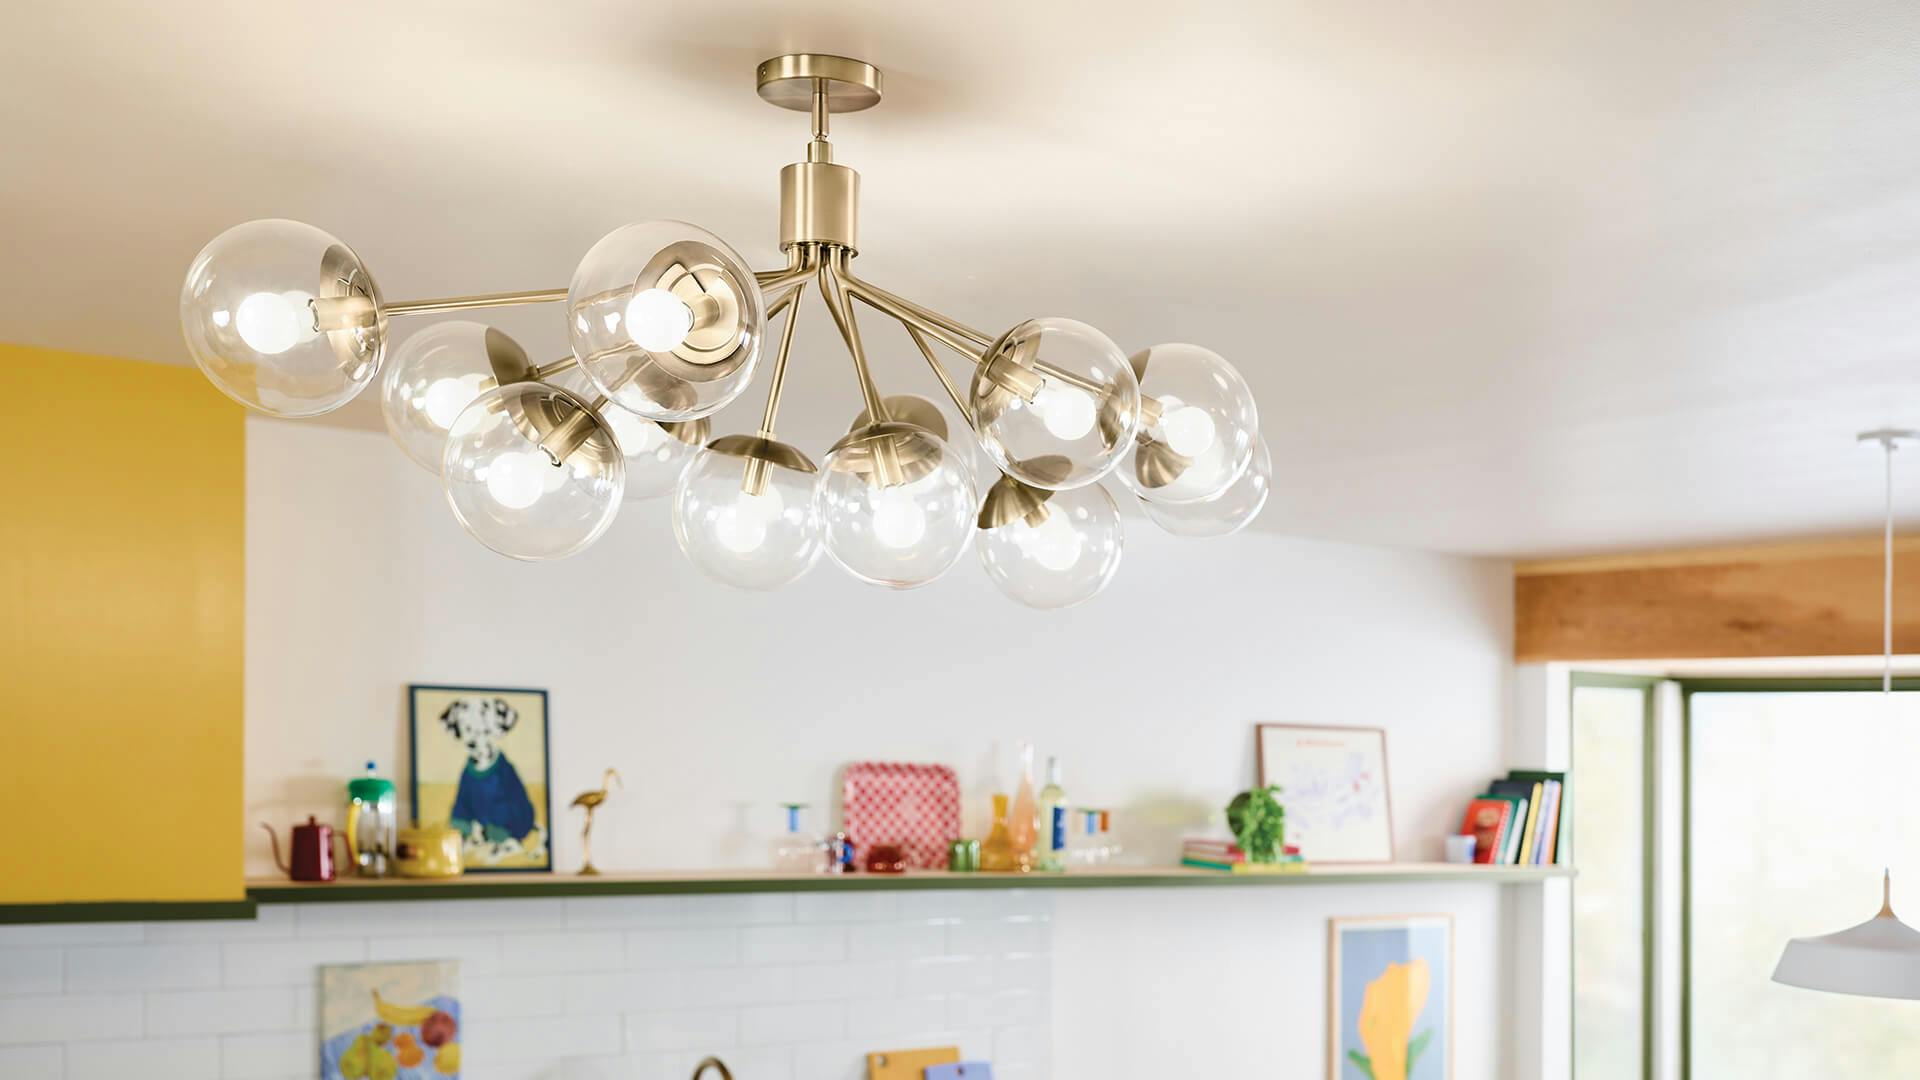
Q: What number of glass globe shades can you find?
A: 12